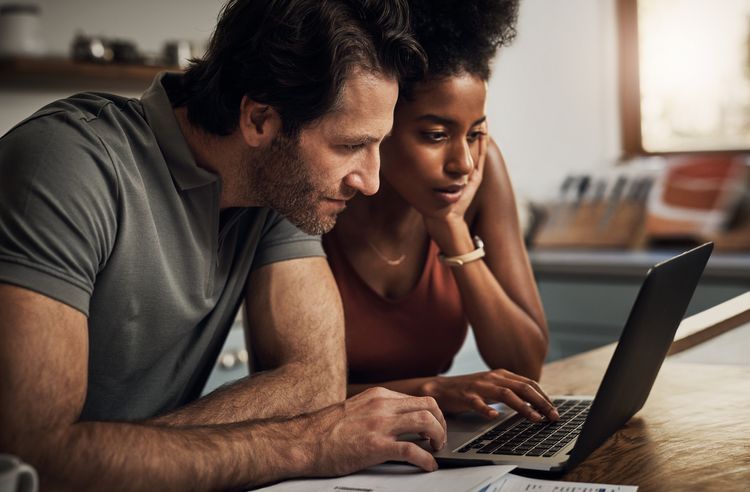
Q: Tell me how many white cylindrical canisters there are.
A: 1